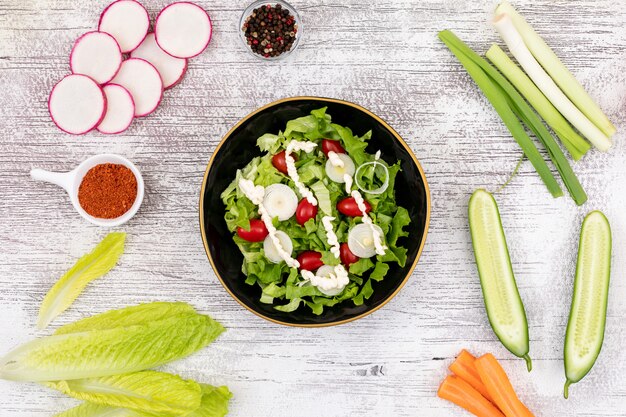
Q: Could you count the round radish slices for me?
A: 7